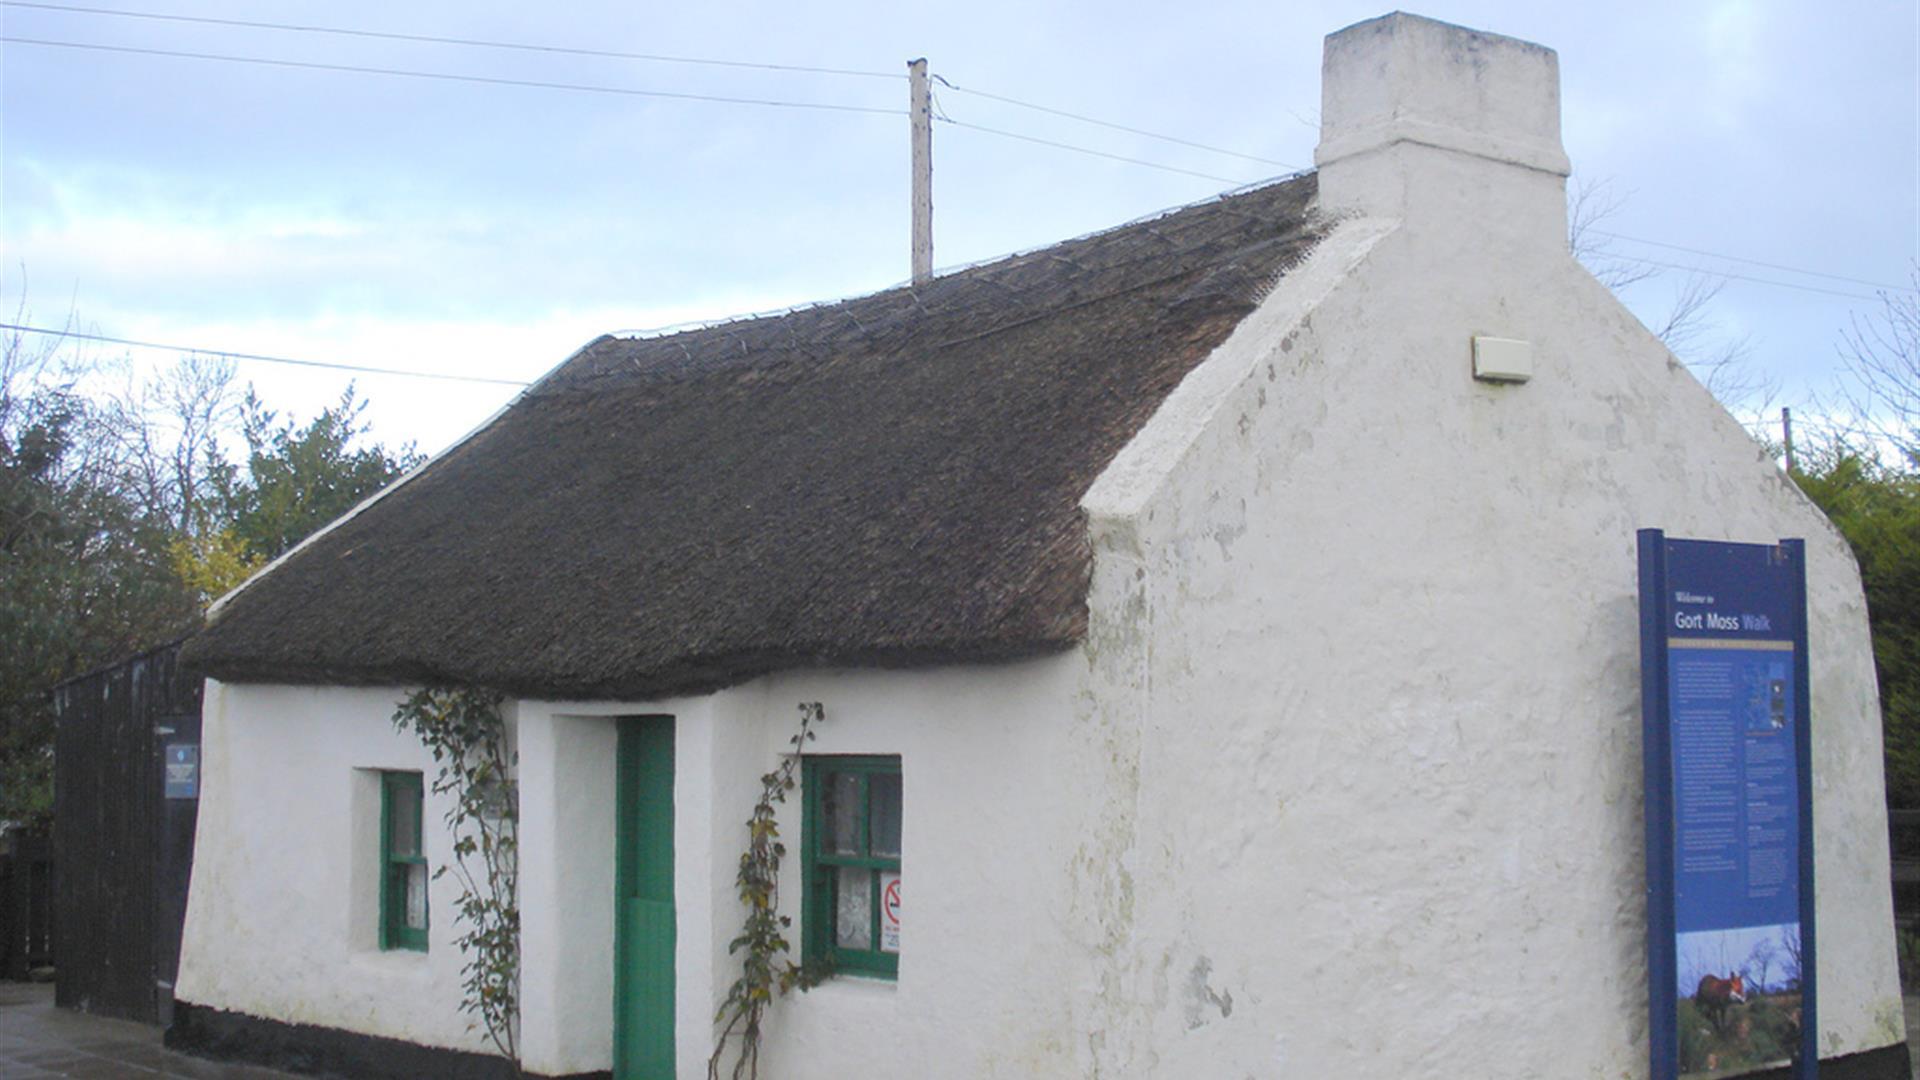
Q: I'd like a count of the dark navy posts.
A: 2